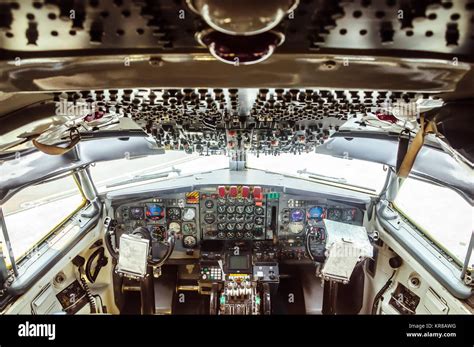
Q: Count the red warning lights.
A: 4